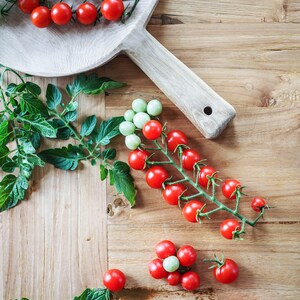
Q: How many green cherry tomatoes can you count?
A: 7